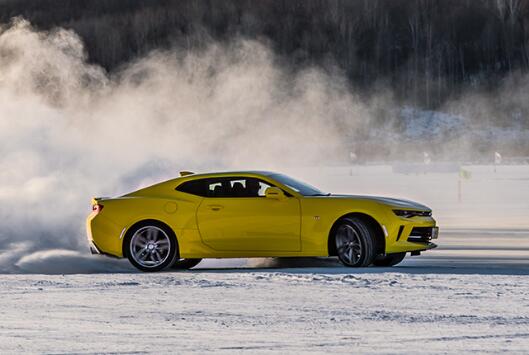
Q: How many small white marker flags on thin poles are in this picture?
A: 3